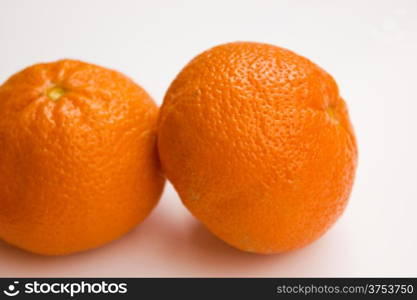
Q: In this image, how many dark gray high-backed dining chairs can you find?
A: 0